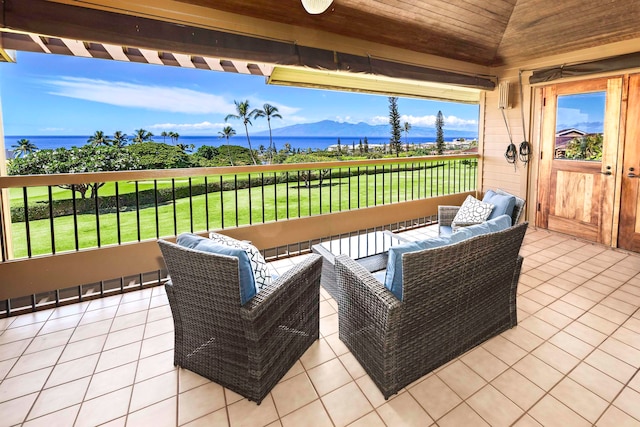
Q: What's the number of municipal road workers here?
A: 0